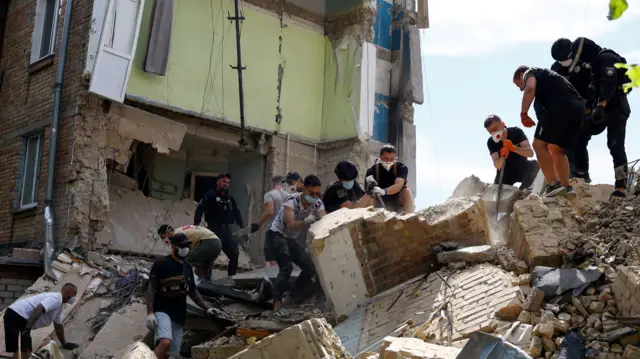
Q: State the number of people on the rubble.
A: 13